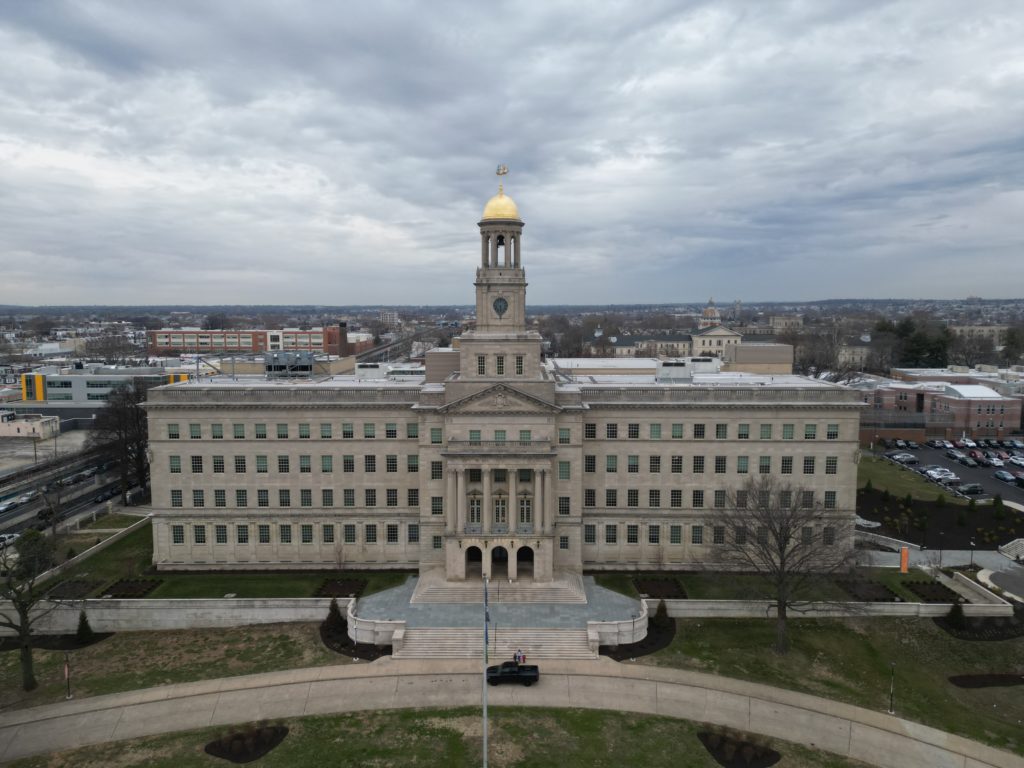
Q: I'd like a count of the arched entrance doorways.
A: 3